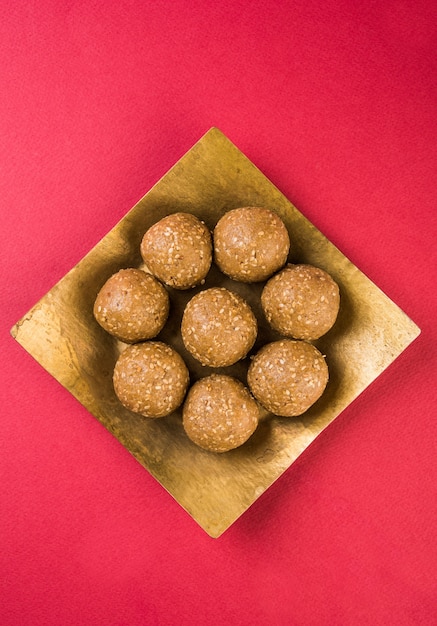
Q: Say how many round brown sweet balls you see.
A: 8